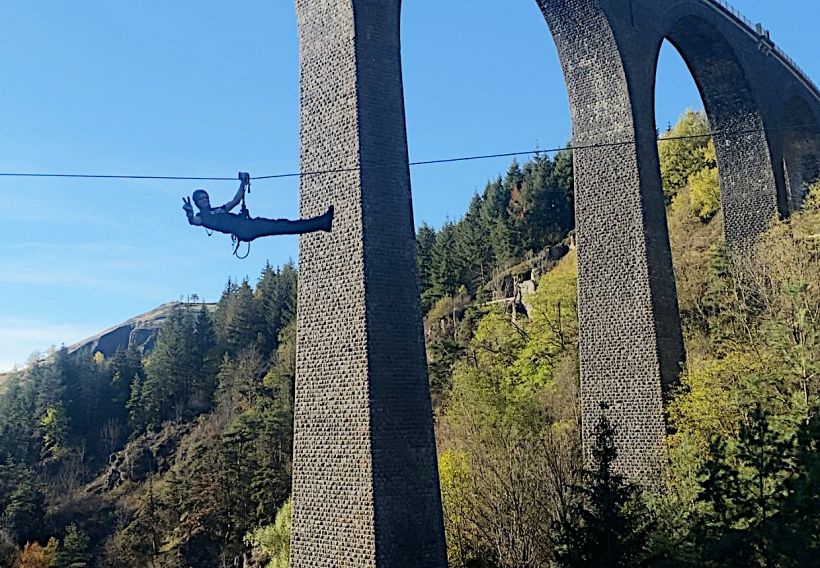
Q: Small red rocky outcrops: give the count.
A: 0